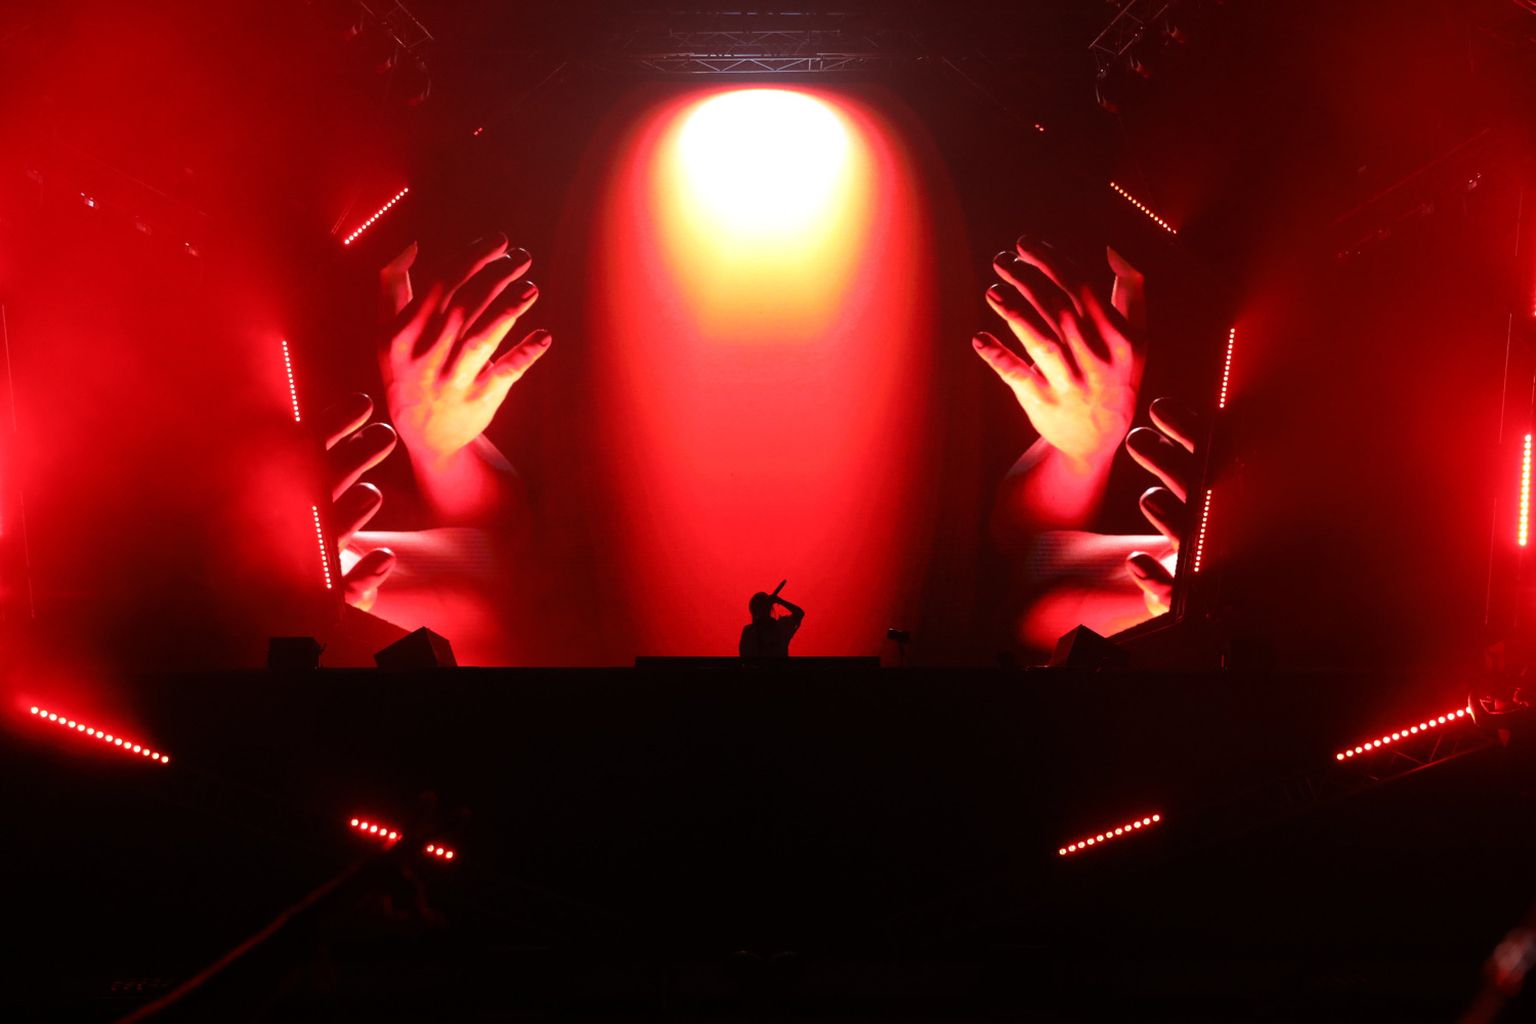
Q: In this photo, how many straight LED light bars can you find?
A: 11